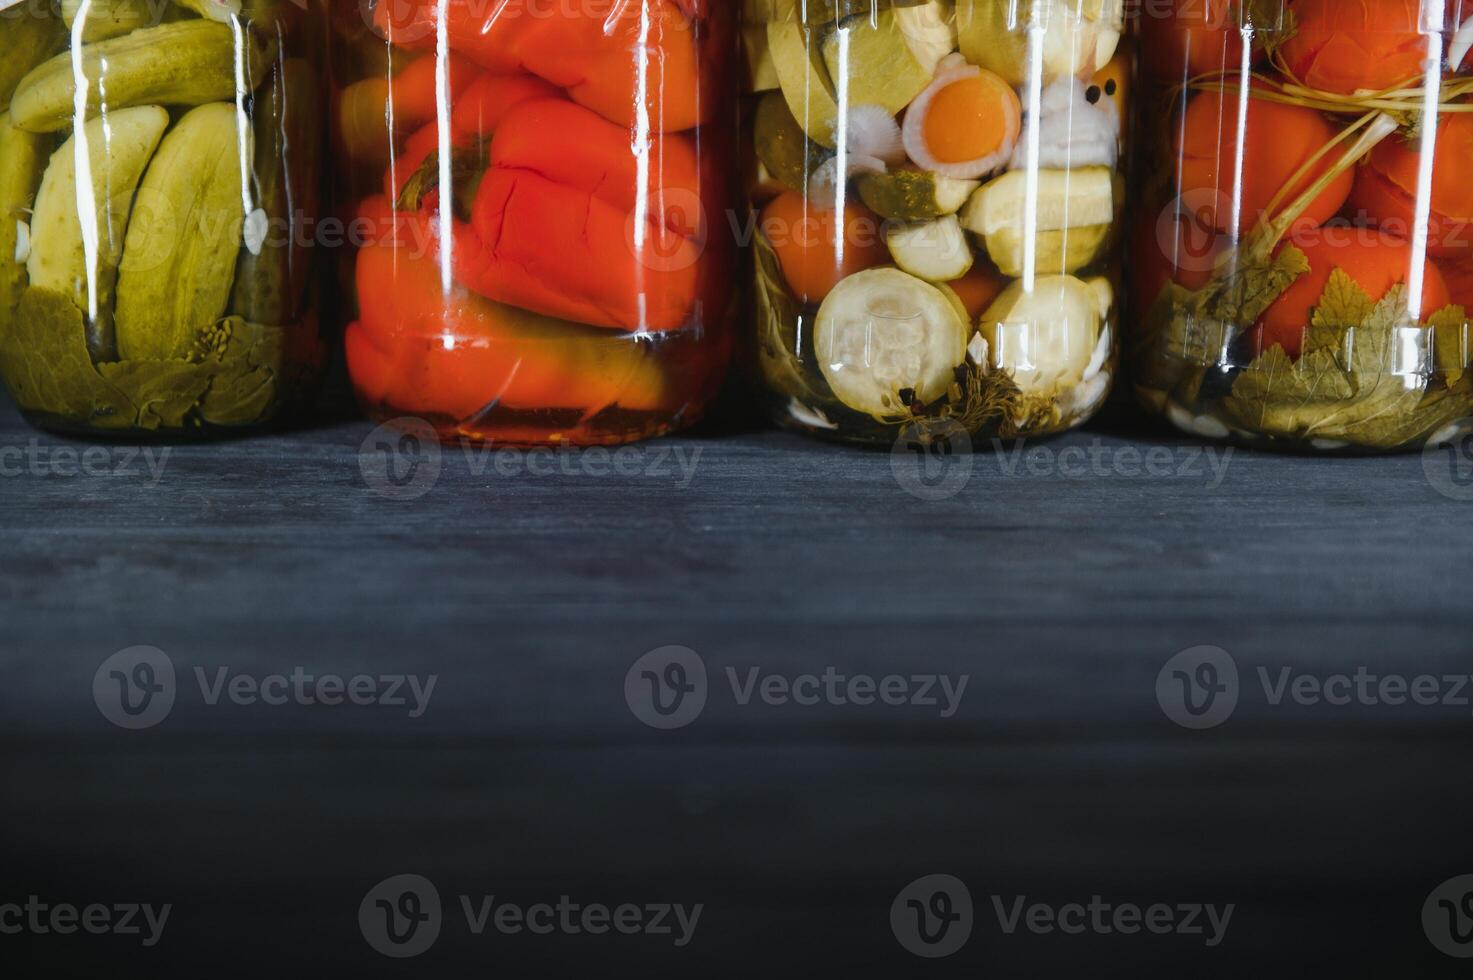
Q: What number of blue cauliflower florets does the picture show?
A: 0